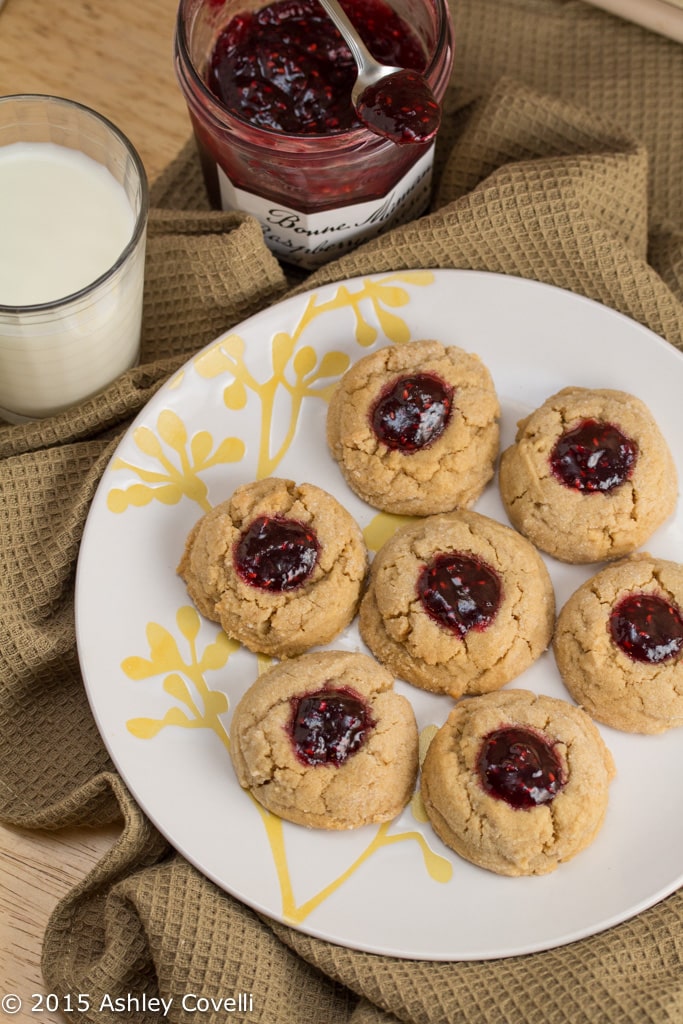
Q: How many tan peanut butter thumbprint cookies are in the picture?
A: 7